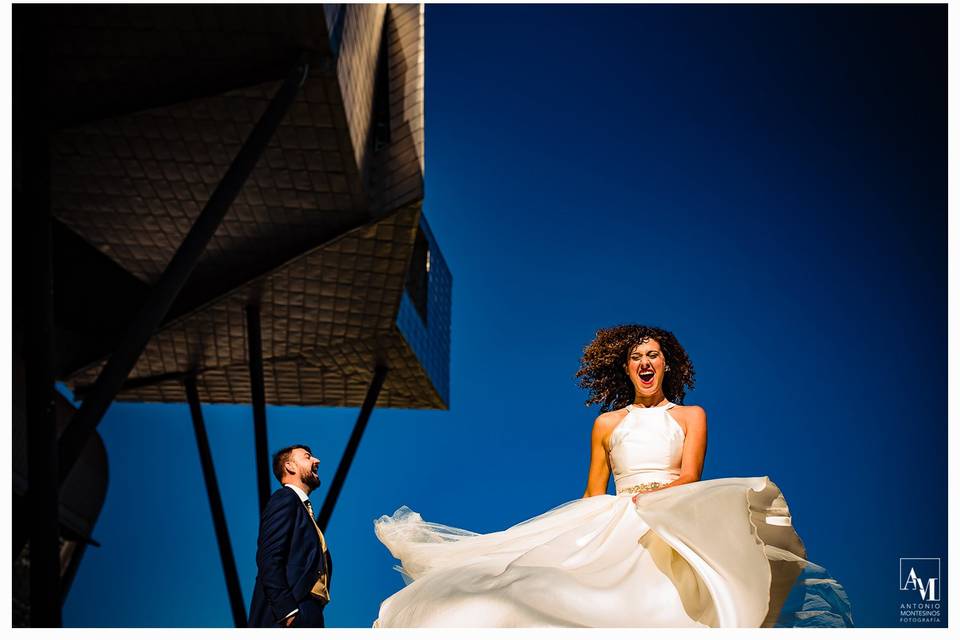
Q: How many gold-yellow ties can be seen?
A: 1